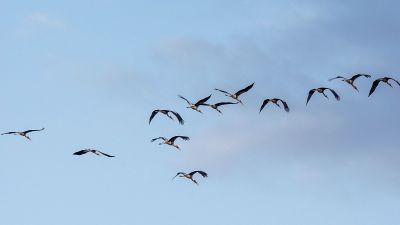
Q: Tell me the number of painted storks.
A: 12